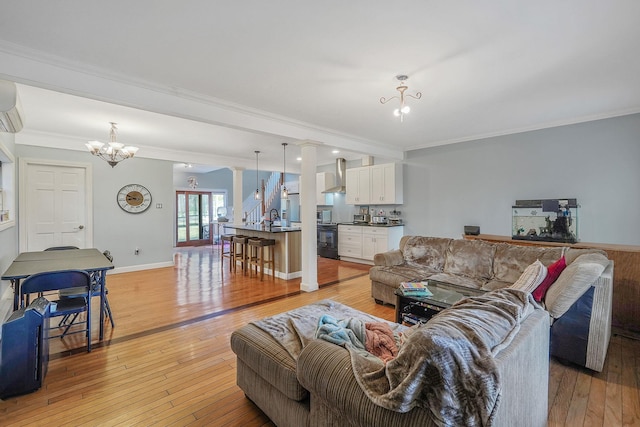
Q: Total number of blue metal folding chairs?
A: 3